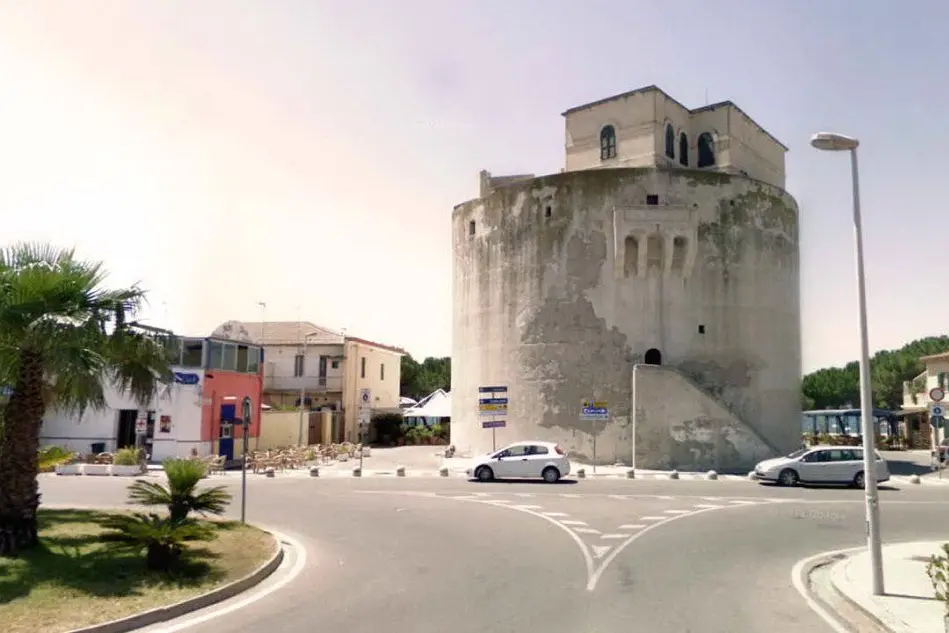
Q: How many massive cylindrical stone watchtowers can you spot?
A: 1